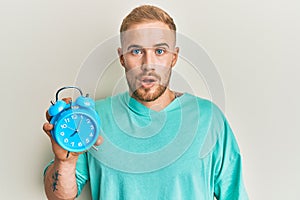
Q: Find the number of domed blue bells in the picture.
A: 2